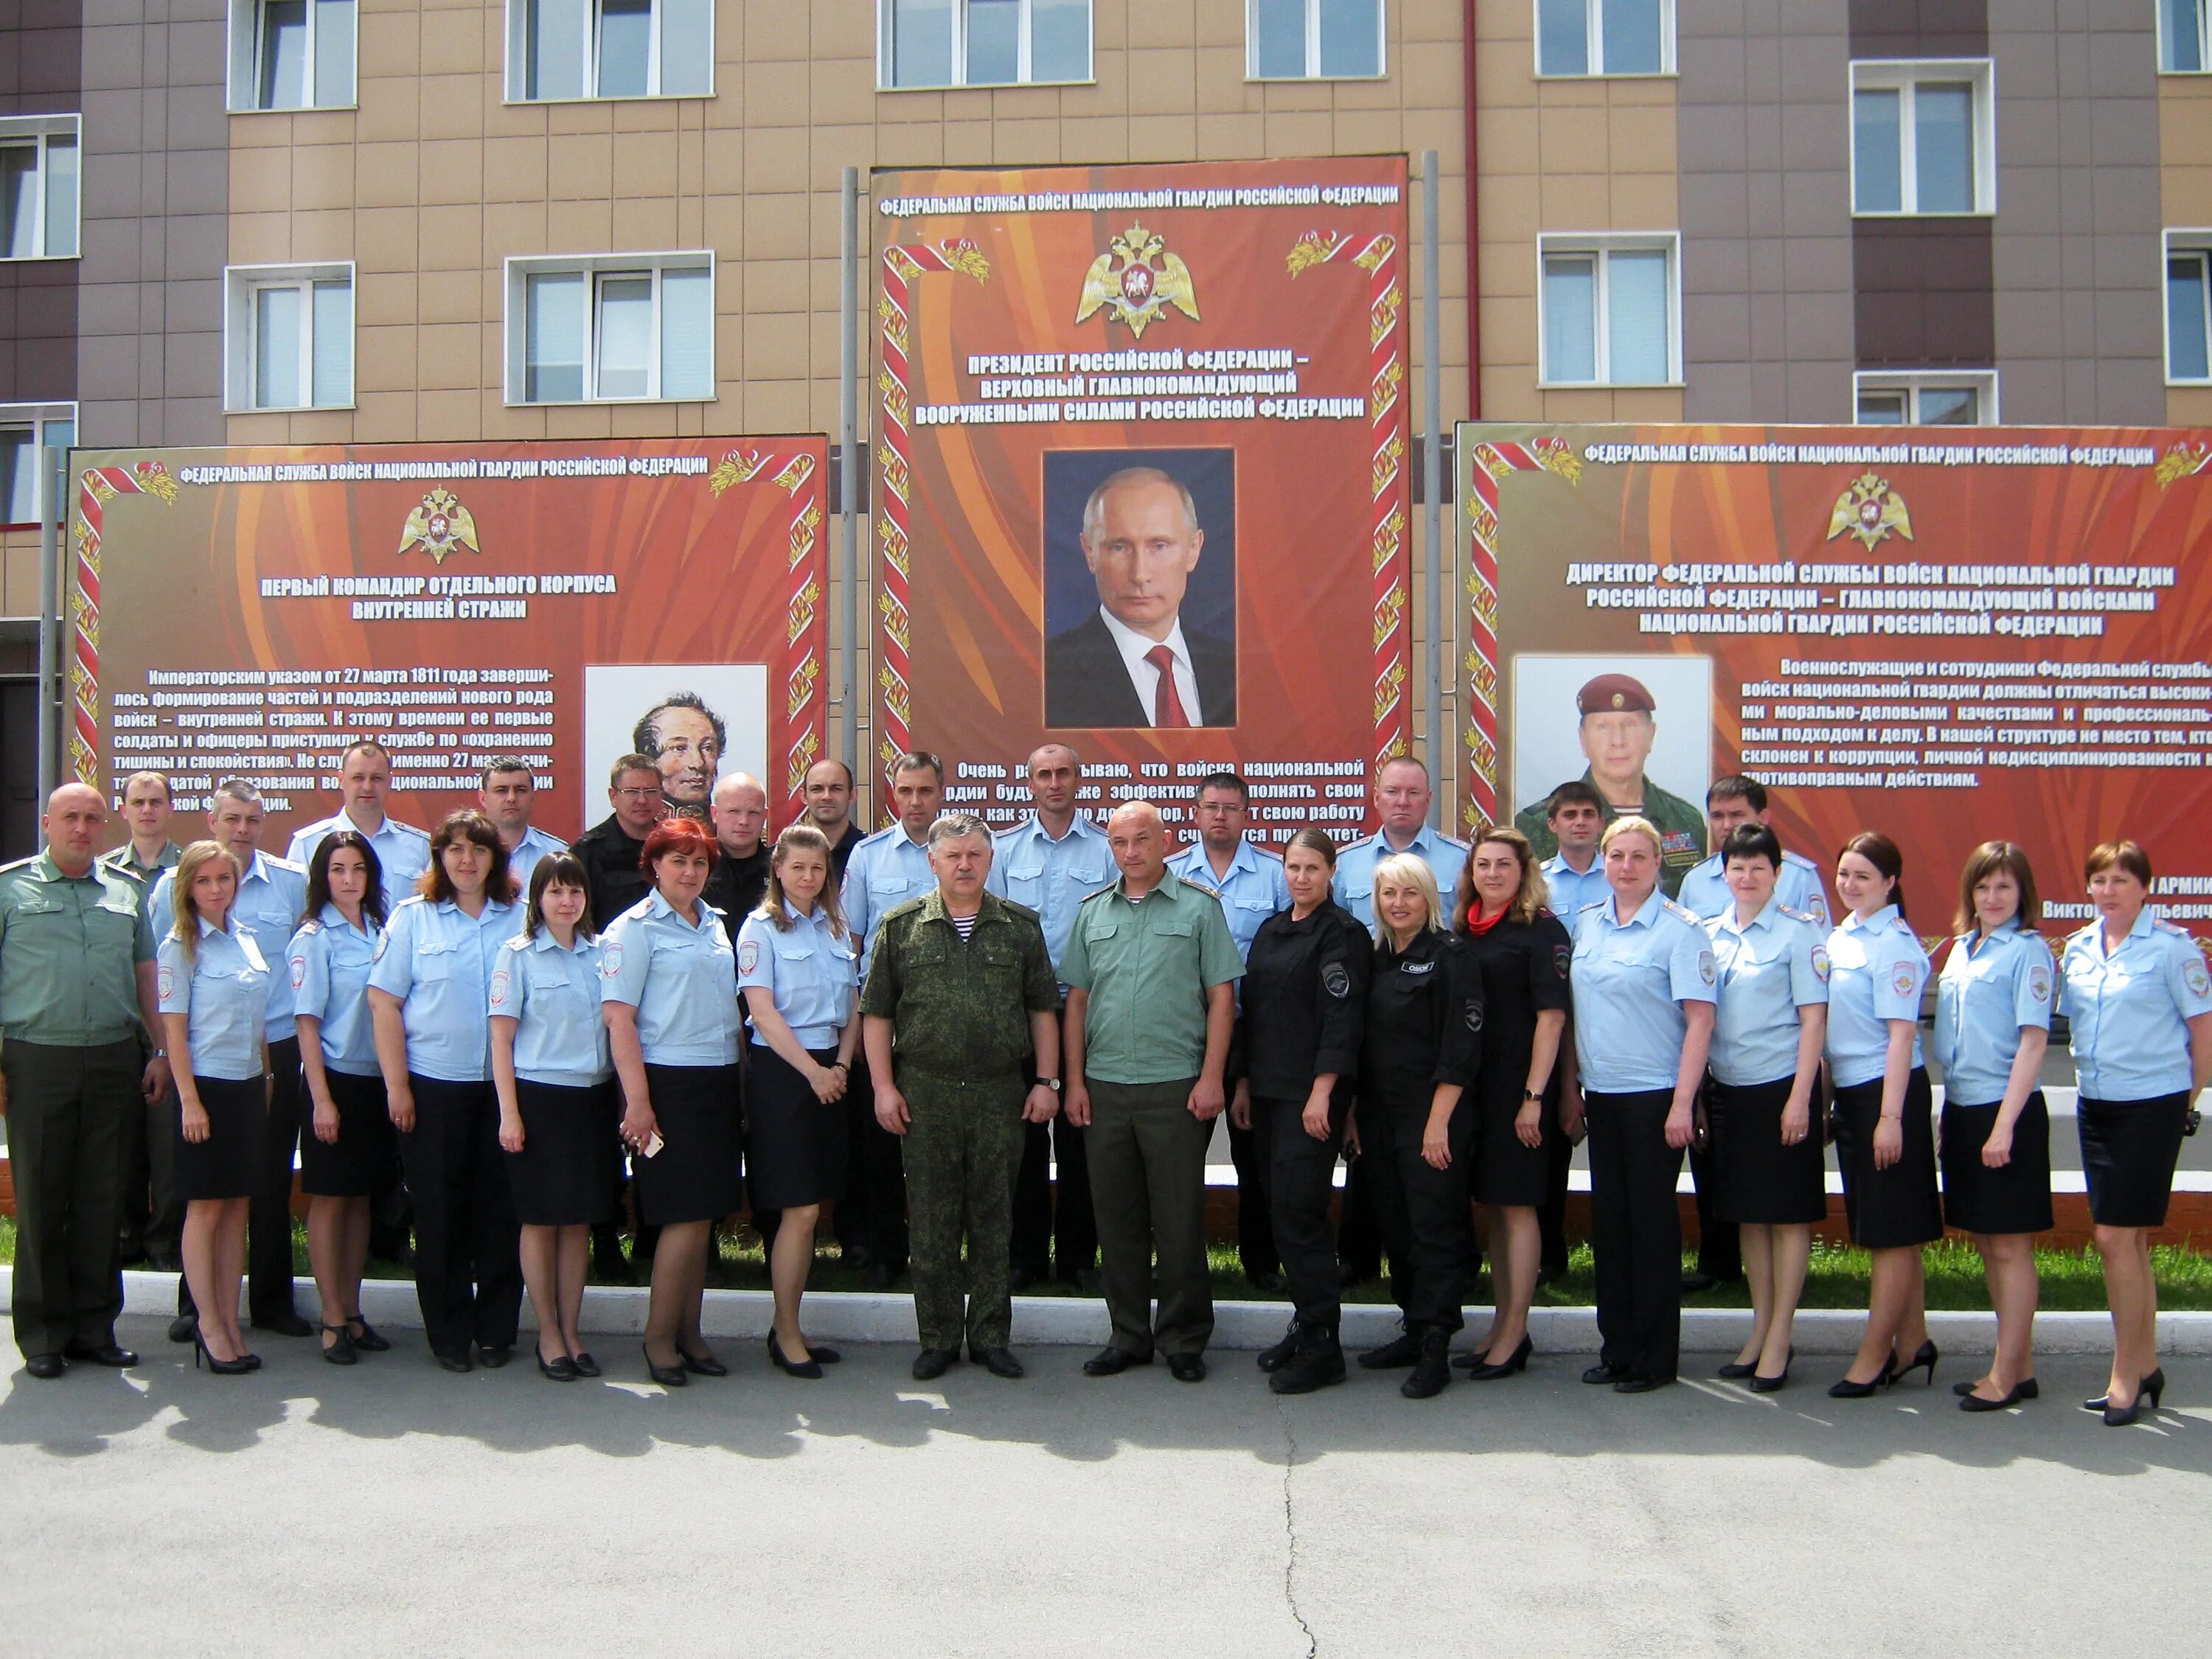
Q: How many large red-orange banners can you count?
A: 3